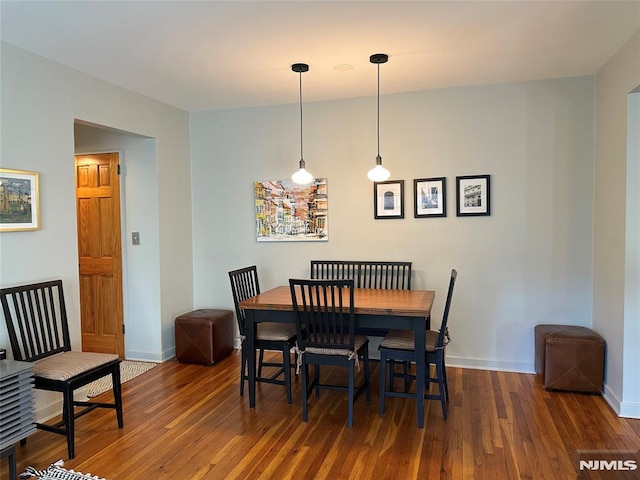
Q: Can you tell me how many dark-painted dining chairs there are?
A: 4